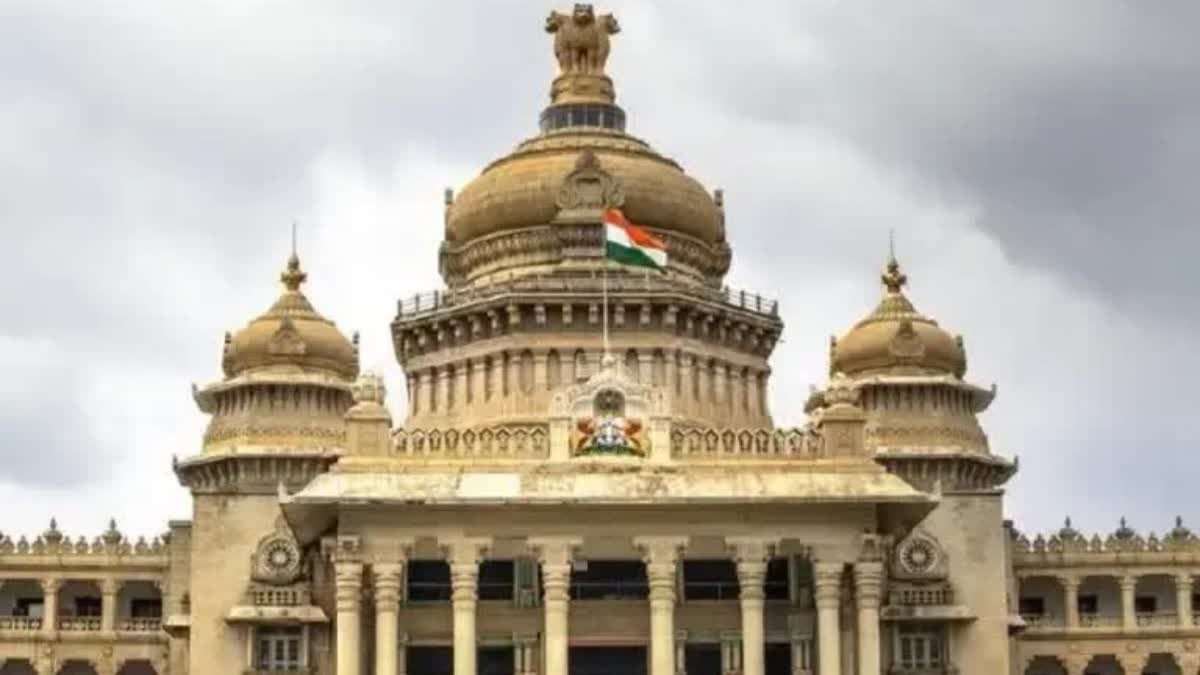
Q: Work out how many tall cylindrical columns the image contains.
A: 8